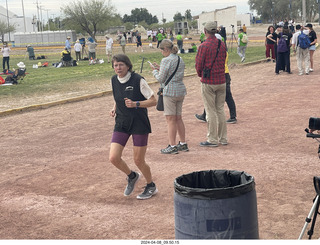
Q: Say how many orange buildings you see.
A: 0